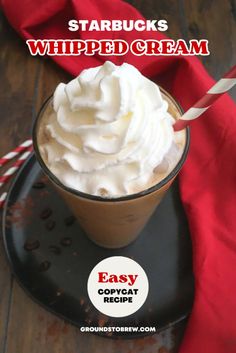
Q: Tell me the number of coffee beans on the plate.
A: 8